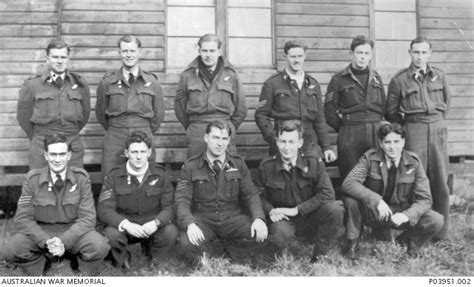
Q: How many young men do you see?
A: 11